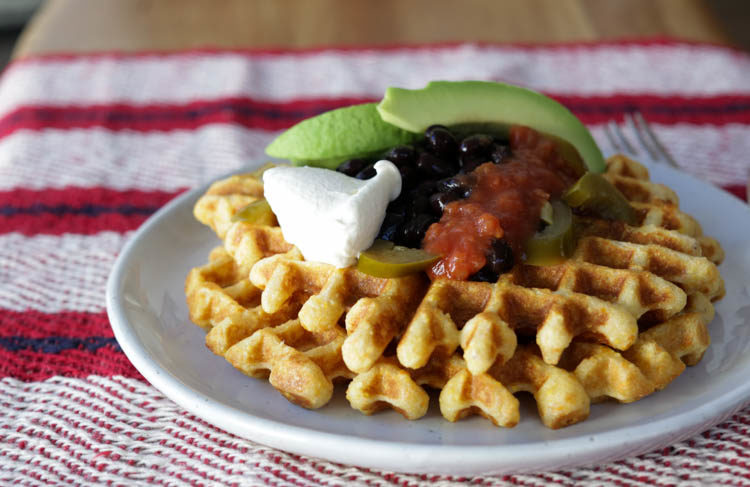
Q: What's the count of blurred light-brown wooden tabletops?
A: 1